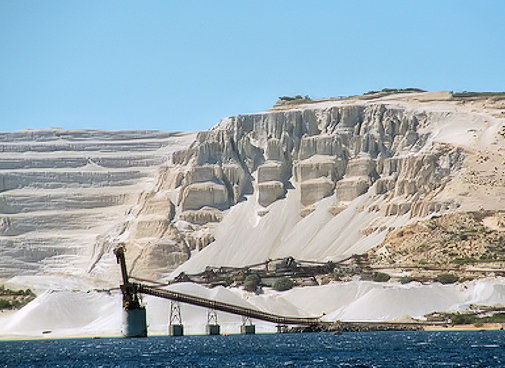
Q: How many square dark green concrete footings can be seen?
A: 3